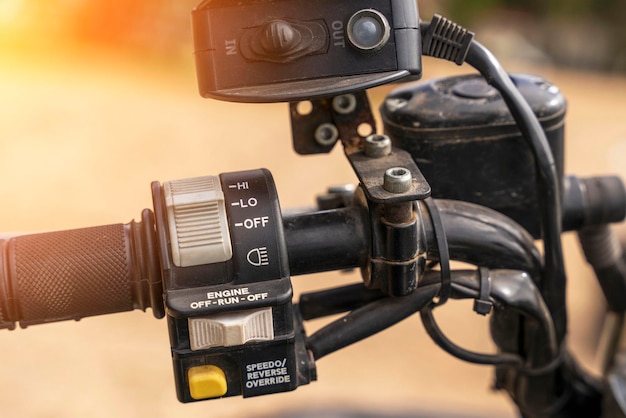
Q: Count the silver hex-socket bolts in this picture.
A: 4